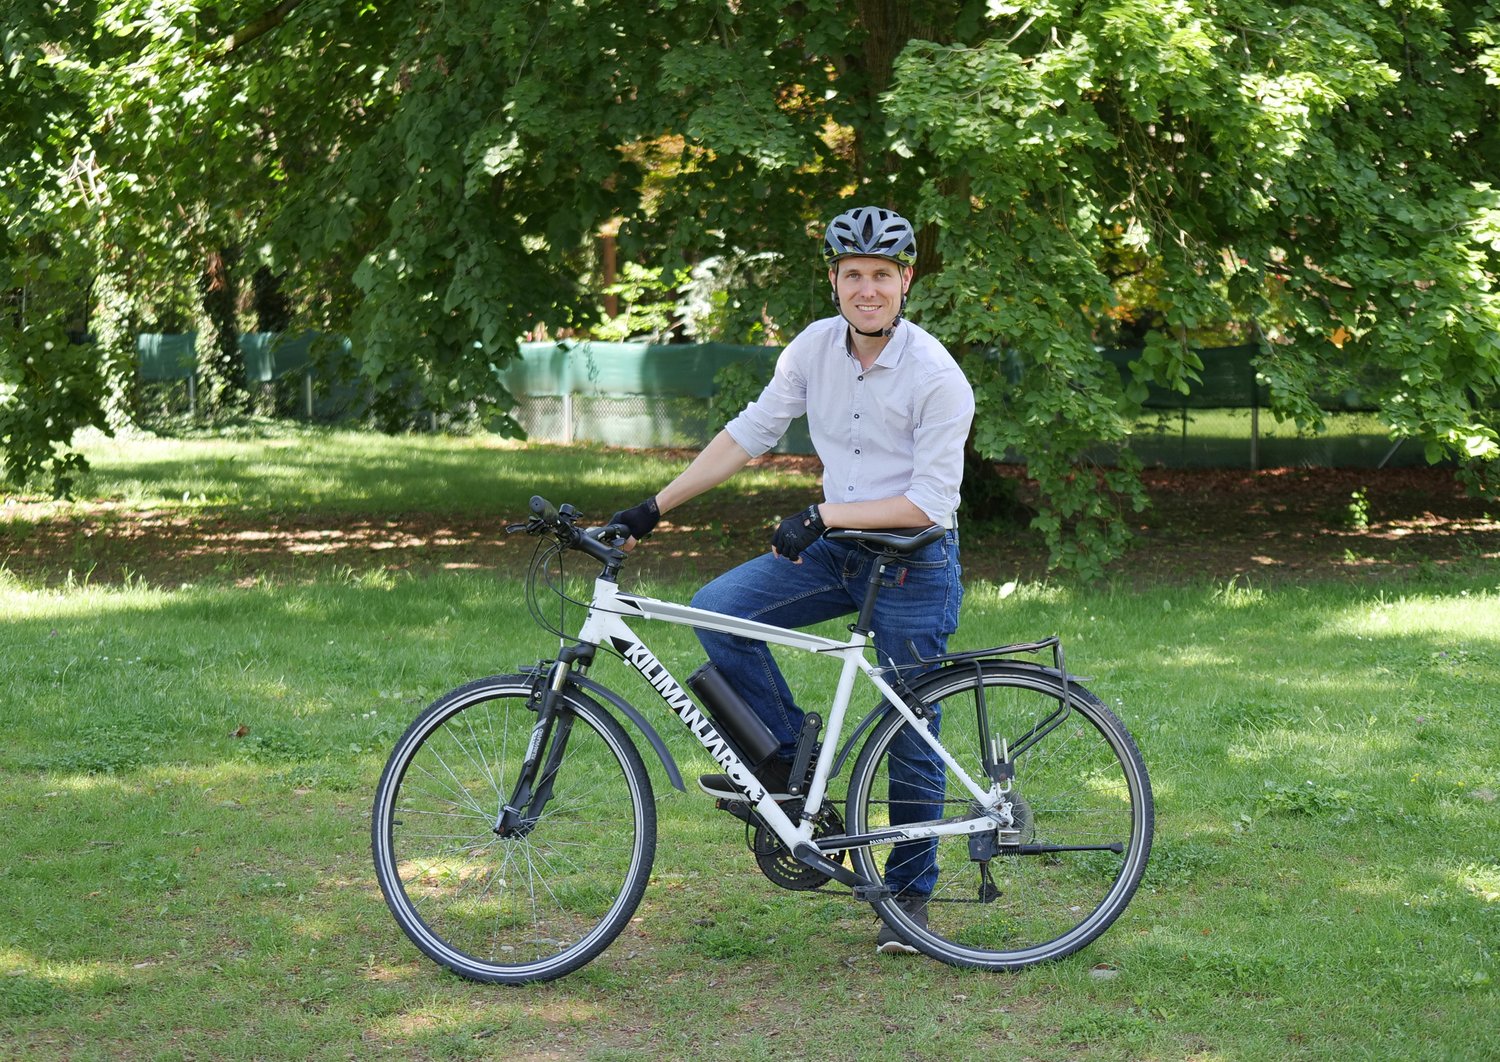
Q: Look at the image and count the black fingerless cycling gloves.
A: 2